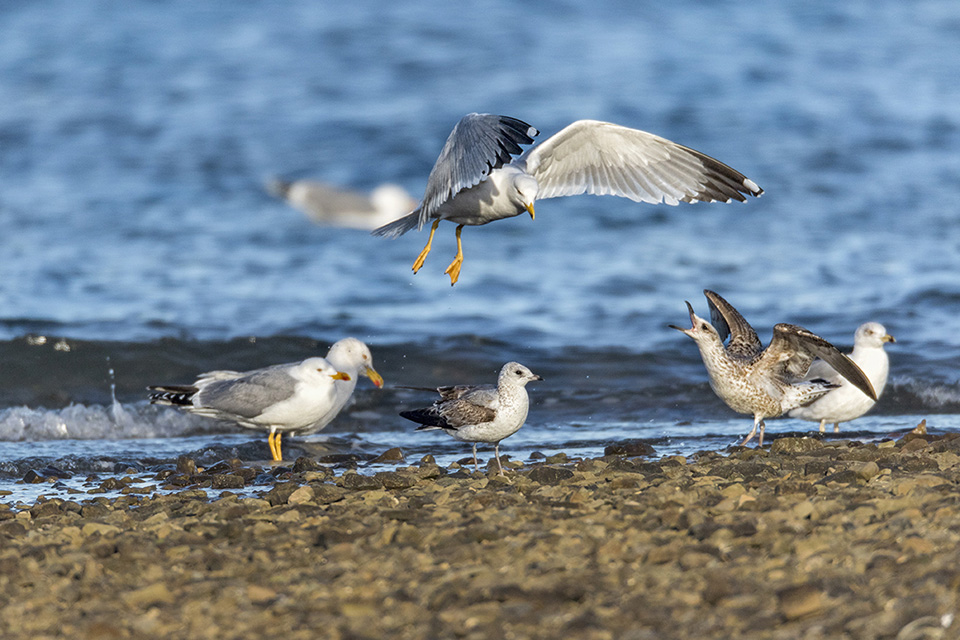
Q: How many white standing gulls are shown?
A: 3